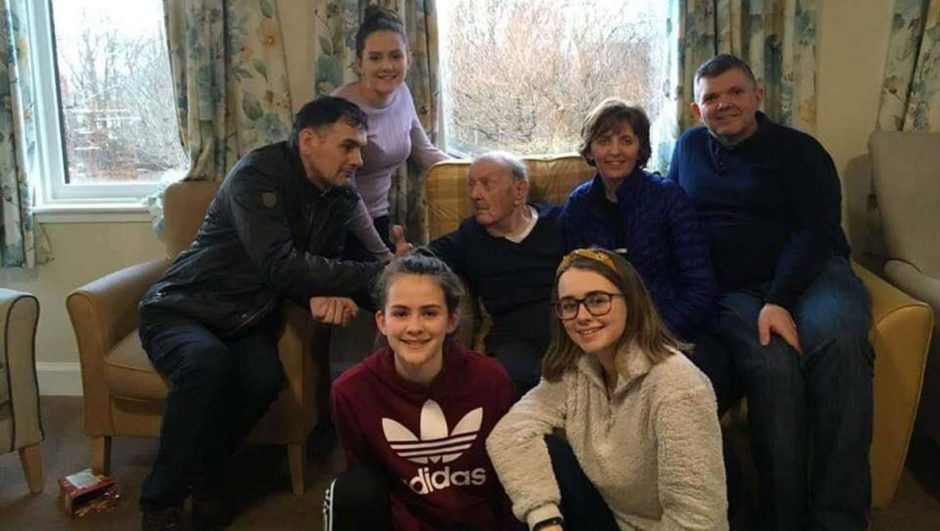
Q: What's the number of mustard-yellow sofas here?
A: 1